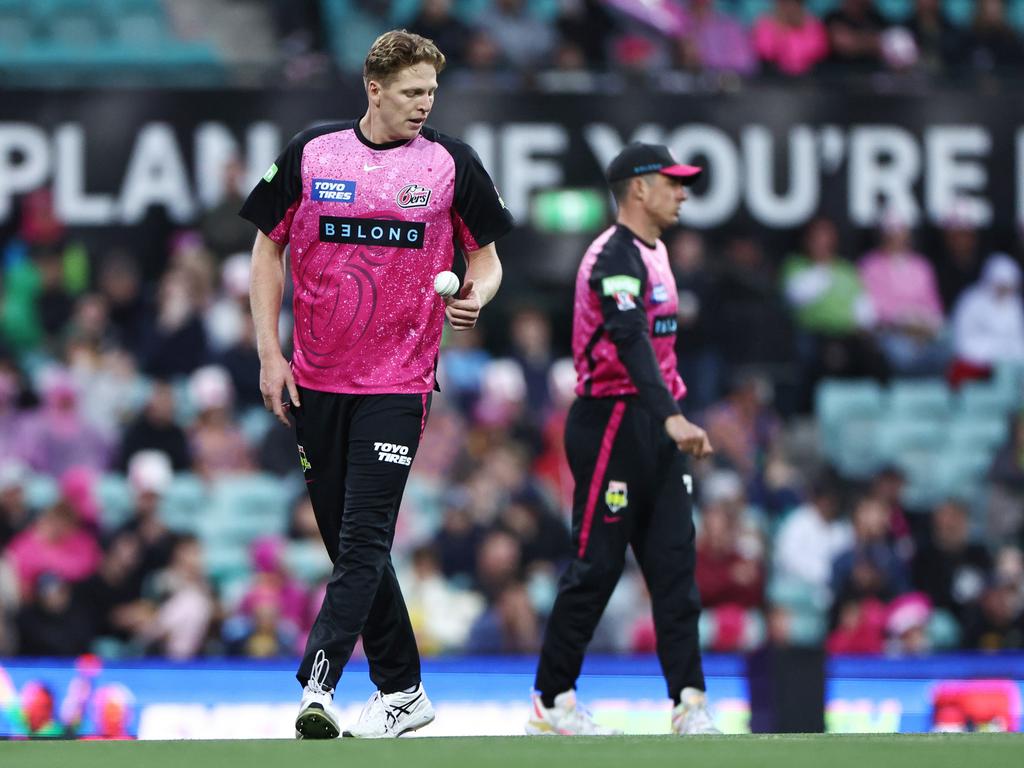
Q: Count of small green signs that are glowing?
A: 1